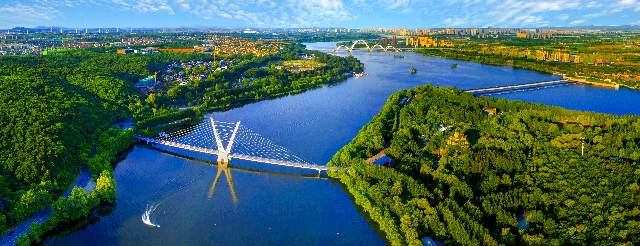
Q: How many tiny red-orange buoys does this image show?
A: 4